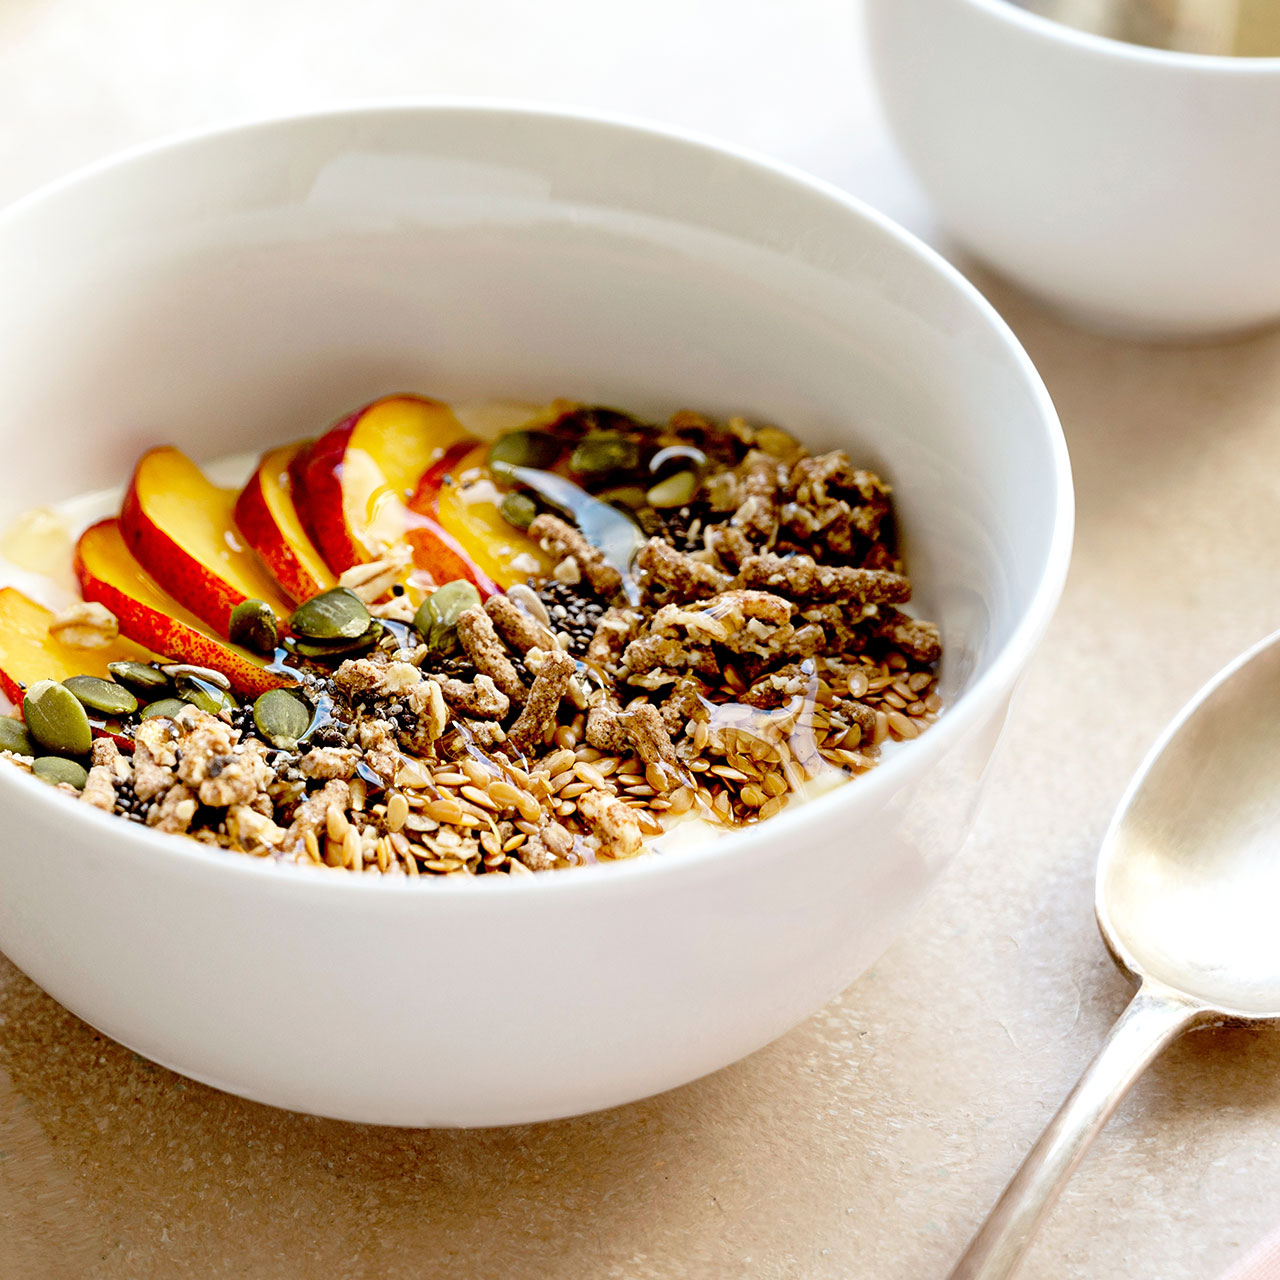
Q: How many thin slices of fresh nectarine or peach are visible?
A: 6